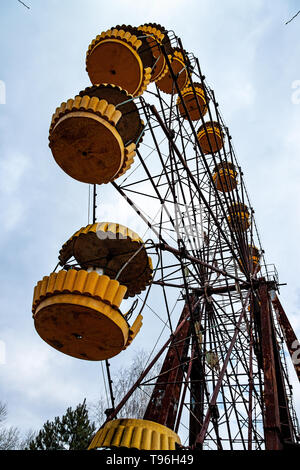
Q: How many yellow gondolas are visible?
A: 11